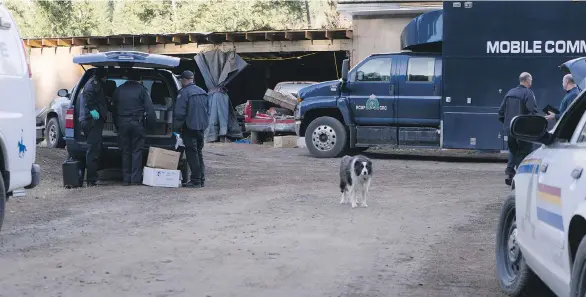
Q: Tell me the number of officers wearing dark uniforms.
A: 5